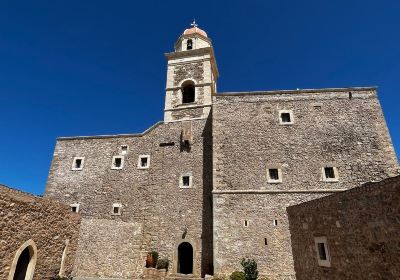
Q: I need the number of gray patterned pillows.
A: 0